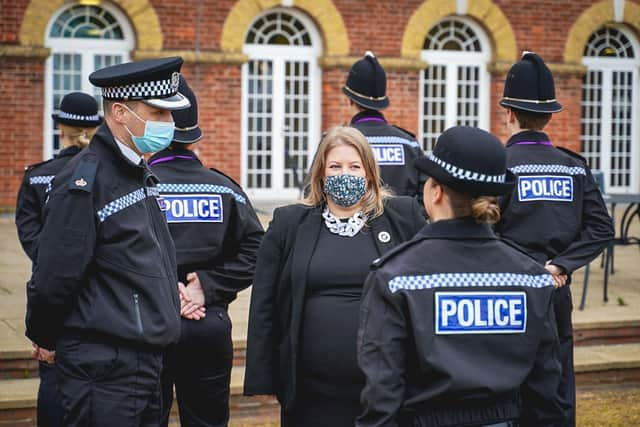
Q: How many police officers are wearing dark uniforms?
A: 6